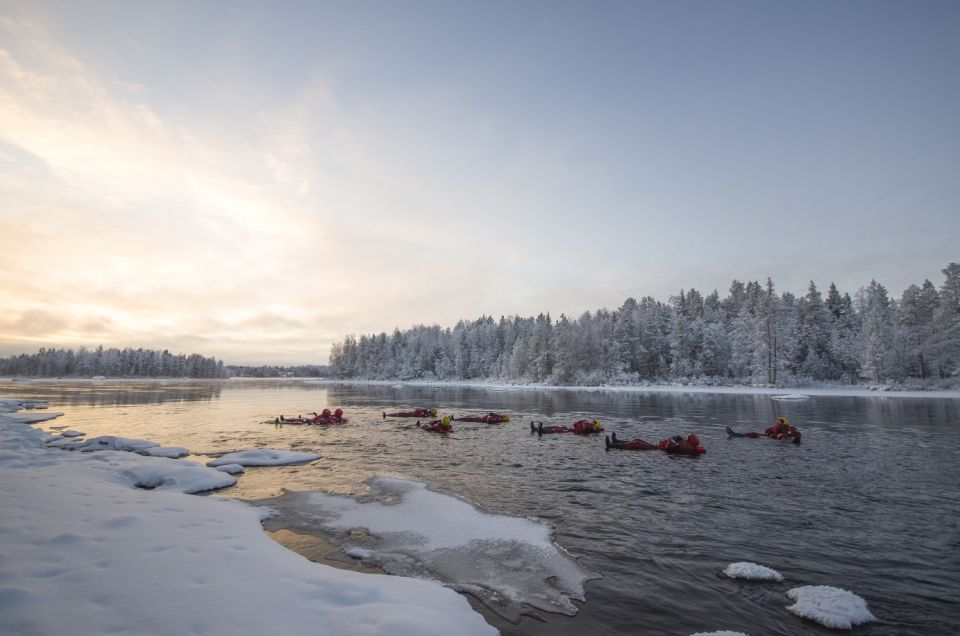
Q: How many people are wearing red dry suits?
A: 8